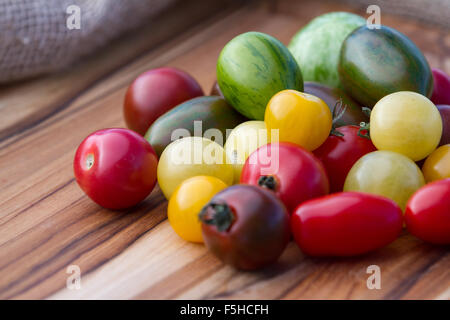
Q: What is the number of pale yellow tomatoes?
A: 4